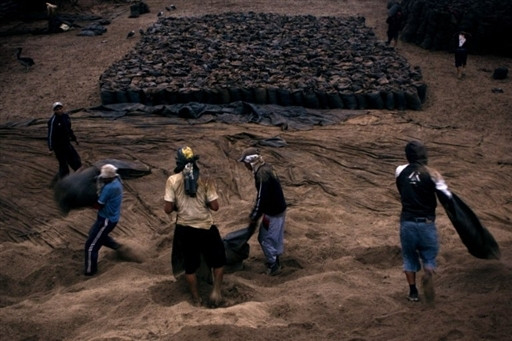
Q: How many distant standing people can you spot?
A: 2